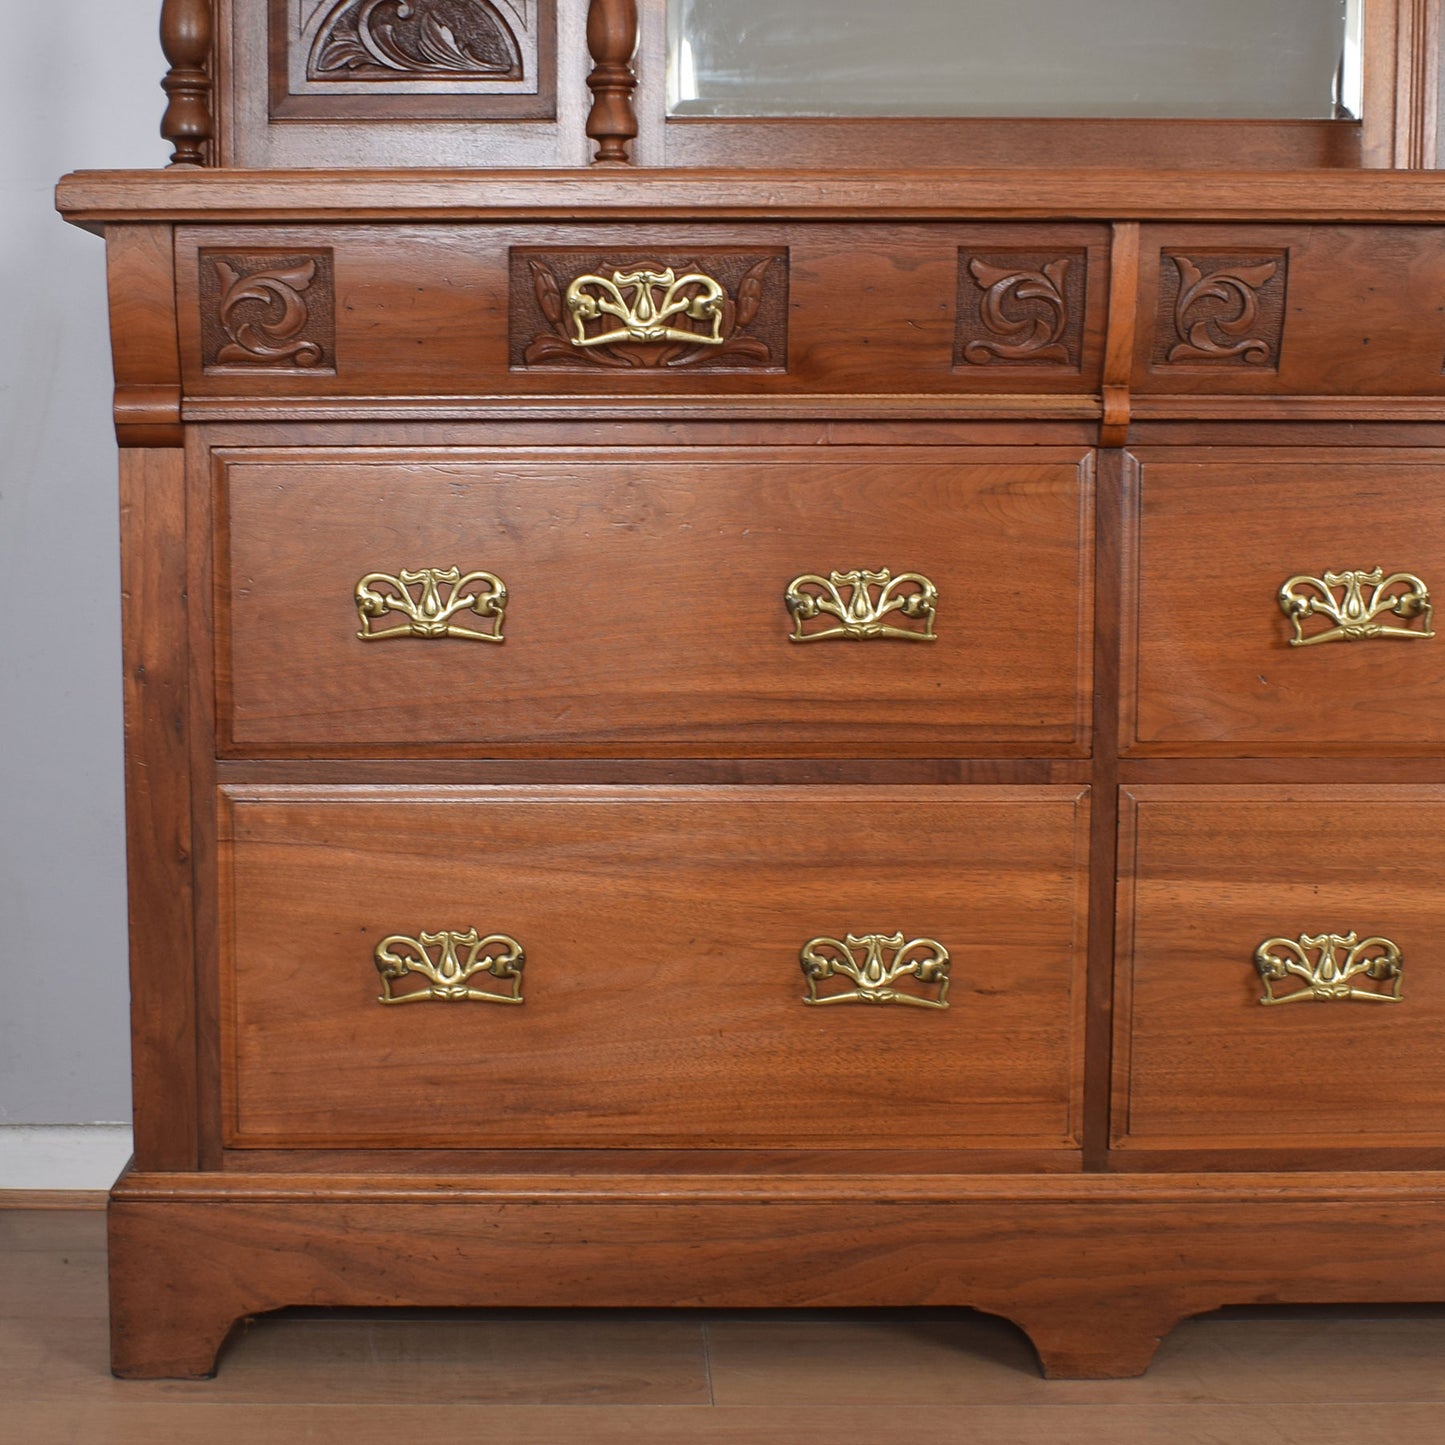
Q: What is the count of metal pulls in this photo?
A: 7